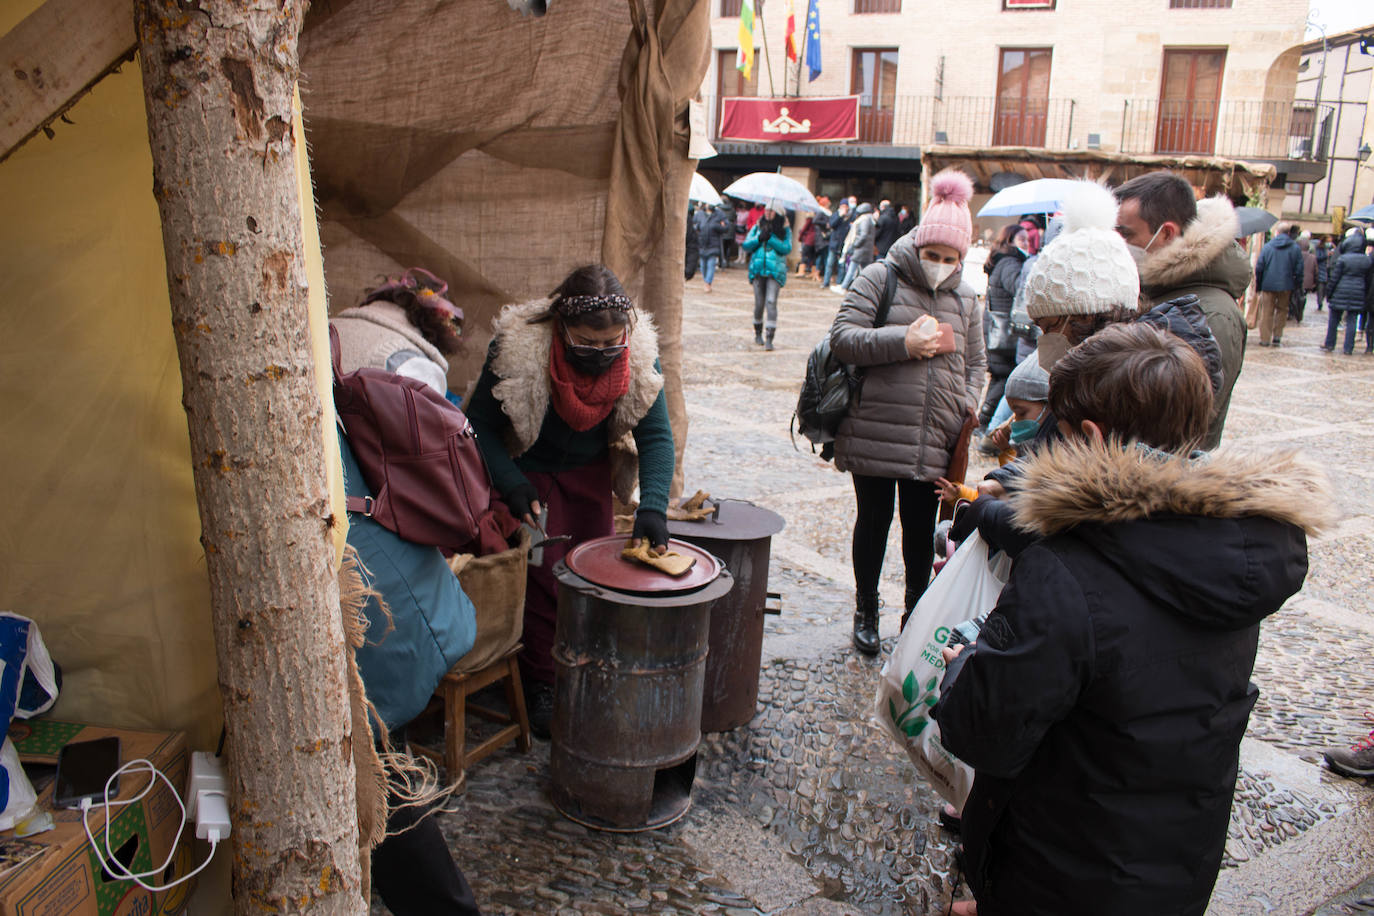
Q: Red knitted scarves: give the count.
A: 1